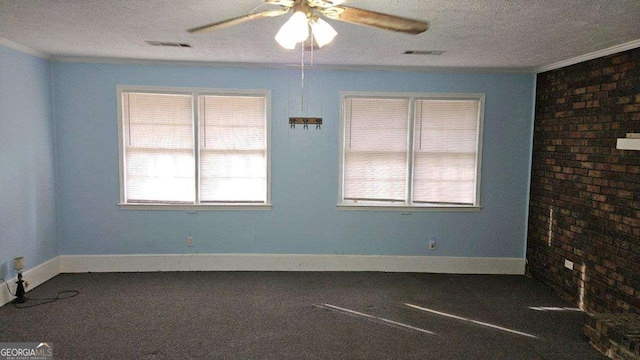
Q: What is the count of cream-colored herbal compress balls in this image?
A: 0